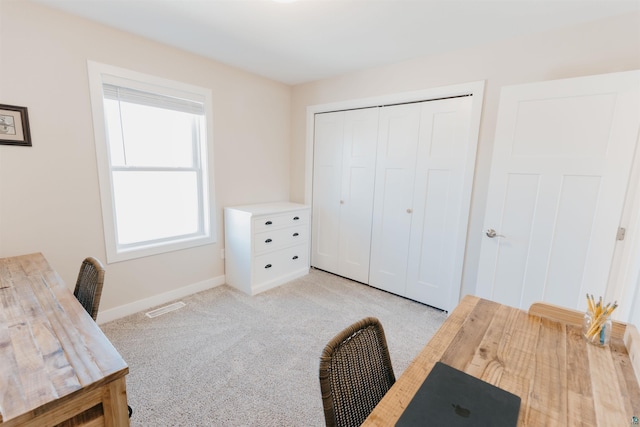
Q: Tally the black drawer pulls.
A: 6